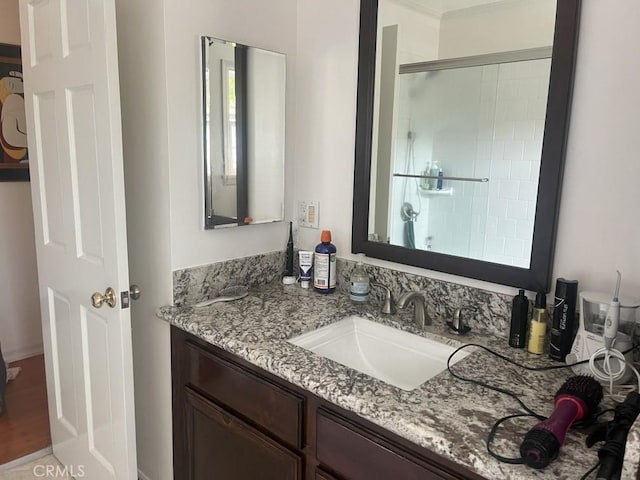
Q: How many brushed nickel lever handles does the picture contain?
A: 2